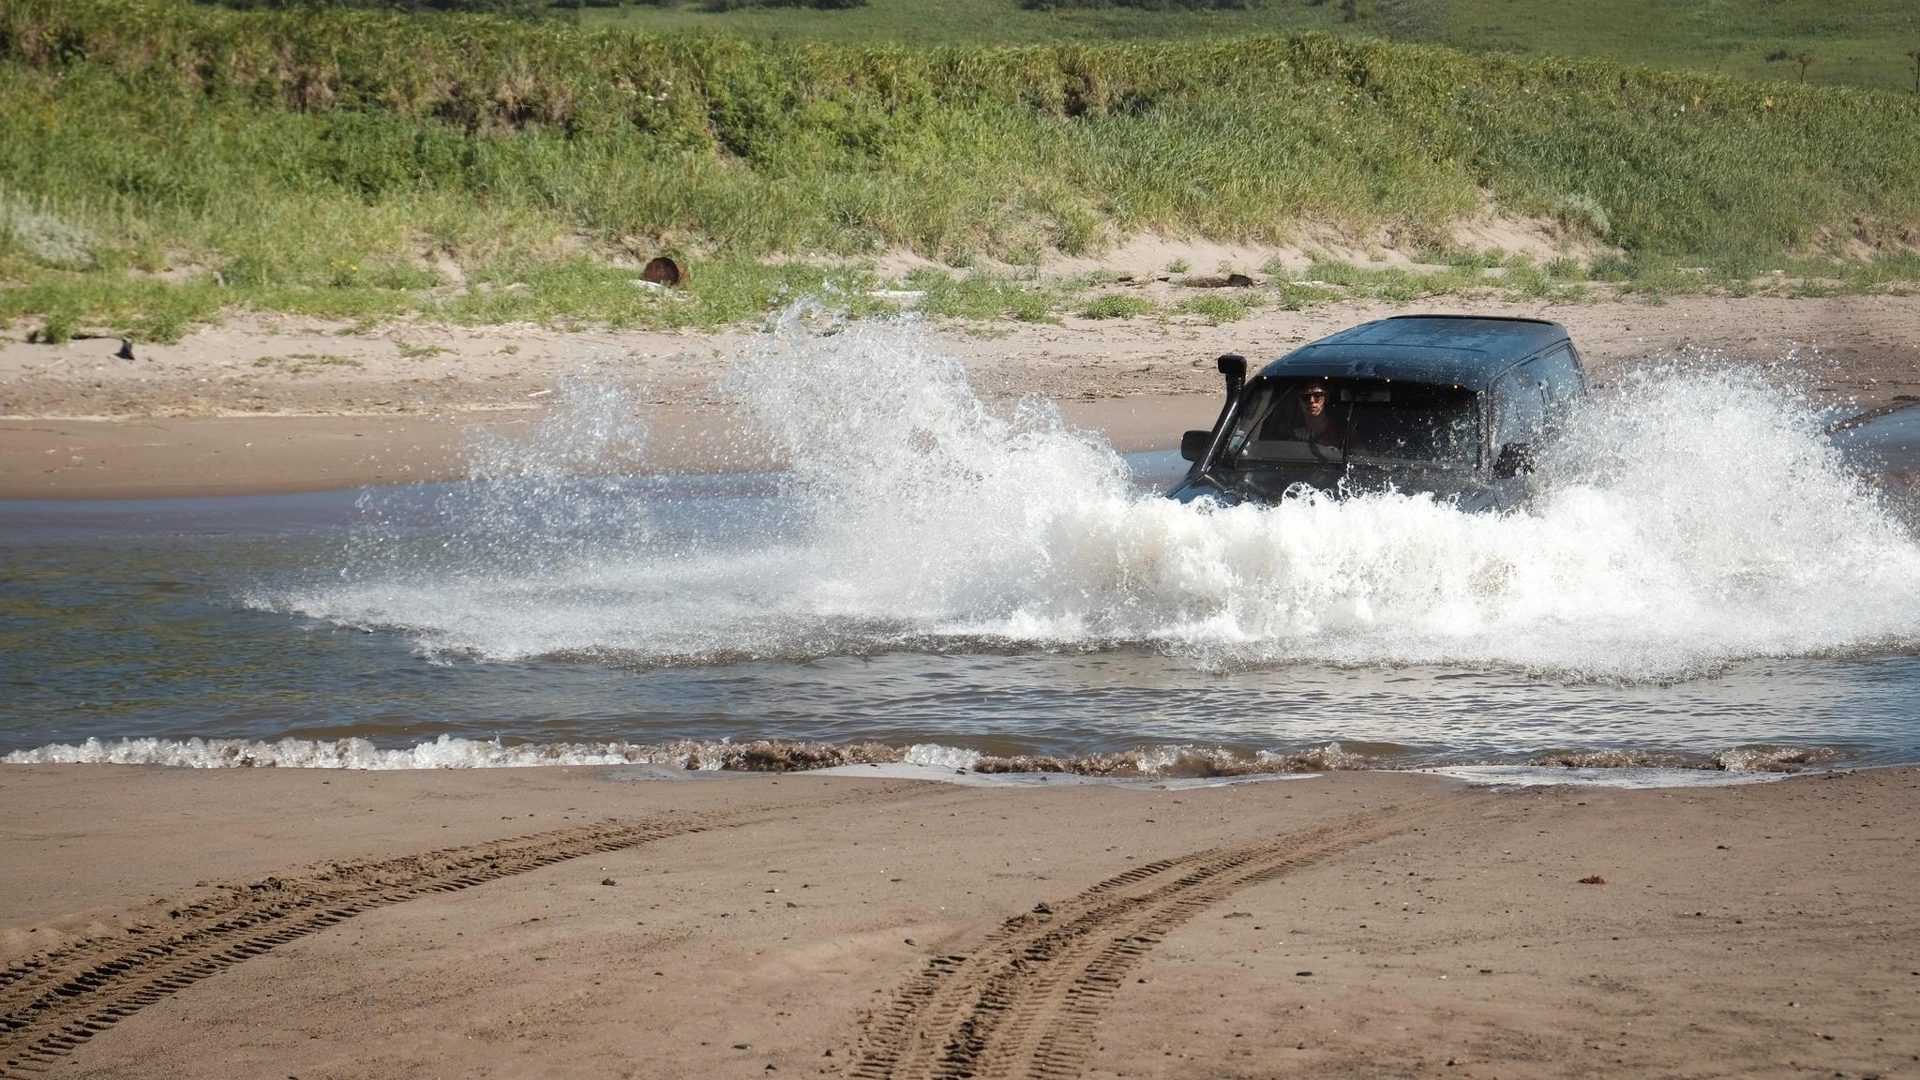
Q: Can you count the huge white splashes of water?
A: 2